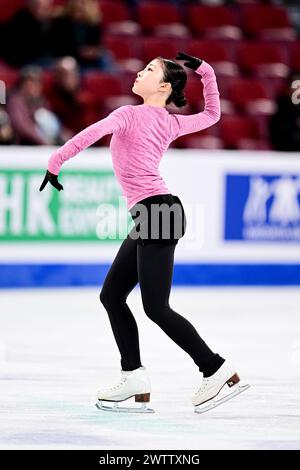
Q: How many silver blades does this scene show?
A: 2